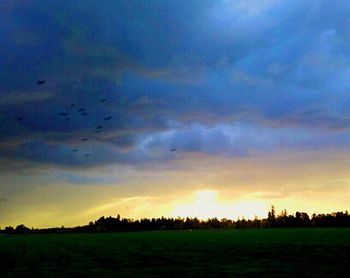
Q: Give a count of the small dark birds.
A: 15